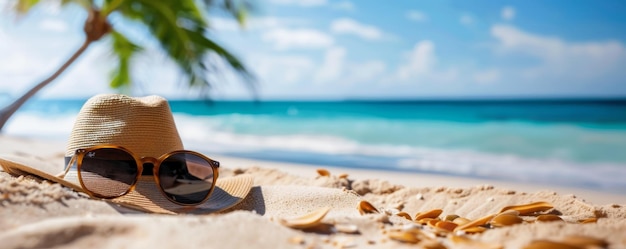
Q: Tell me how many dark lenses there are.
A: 2